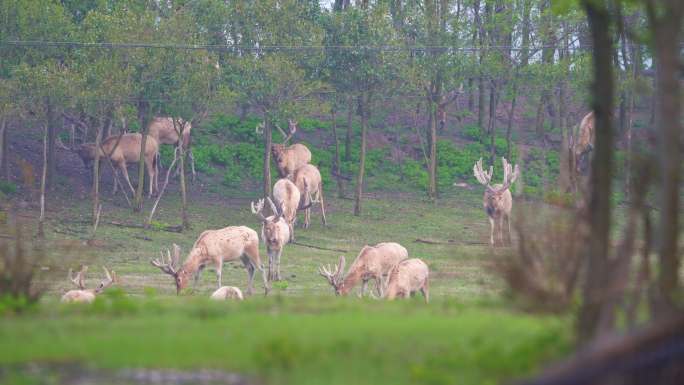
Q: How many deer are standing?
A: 11